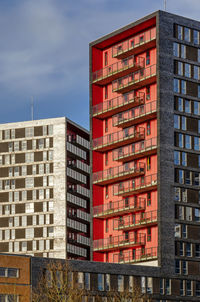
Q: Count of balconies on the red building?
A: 13